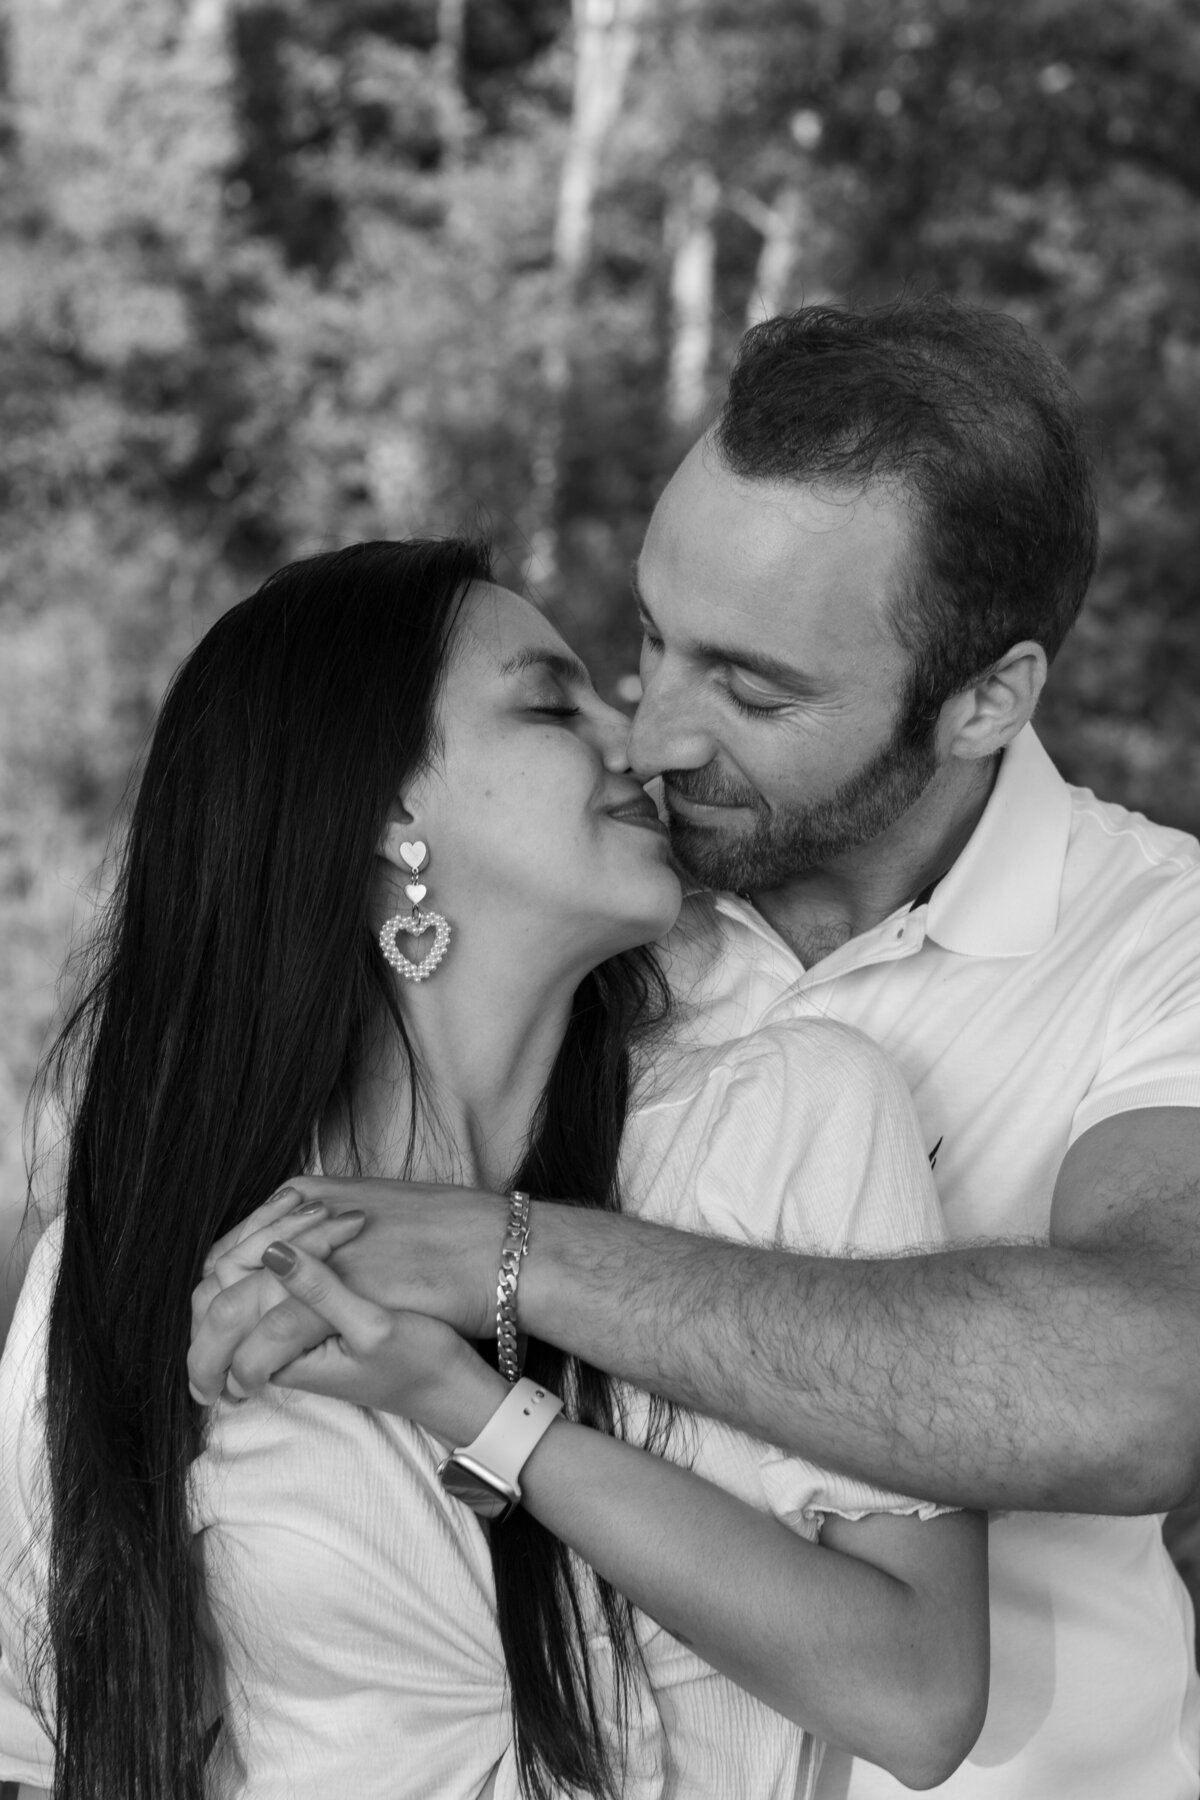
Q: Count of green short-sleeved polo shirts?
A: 0